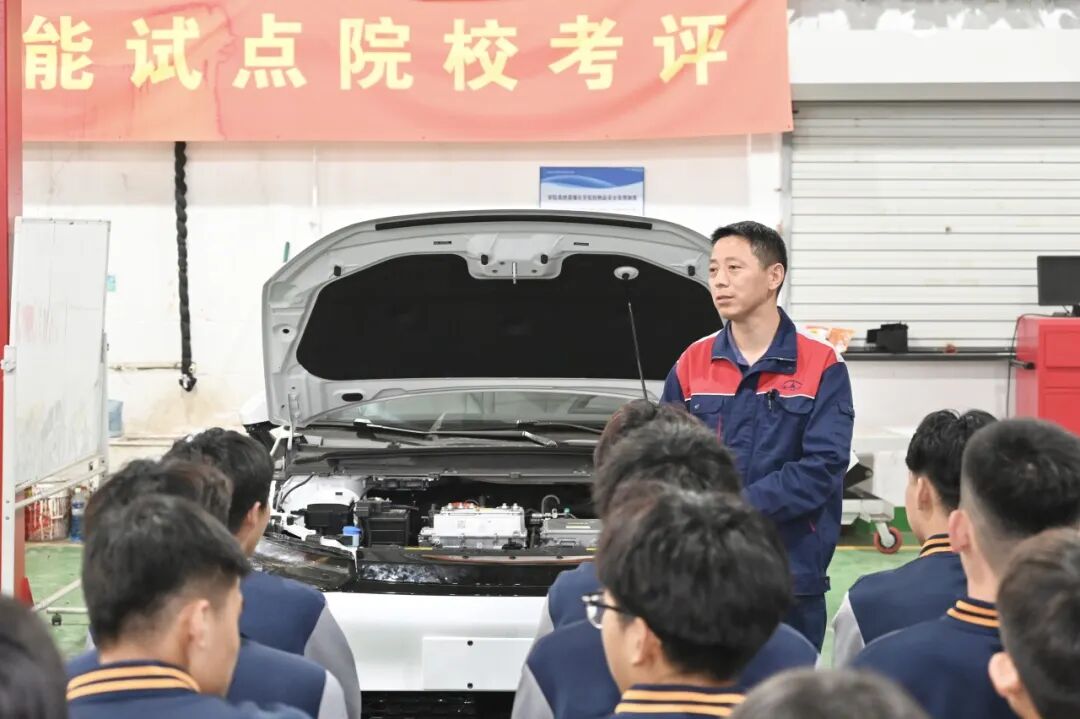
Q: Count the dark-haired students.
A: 11